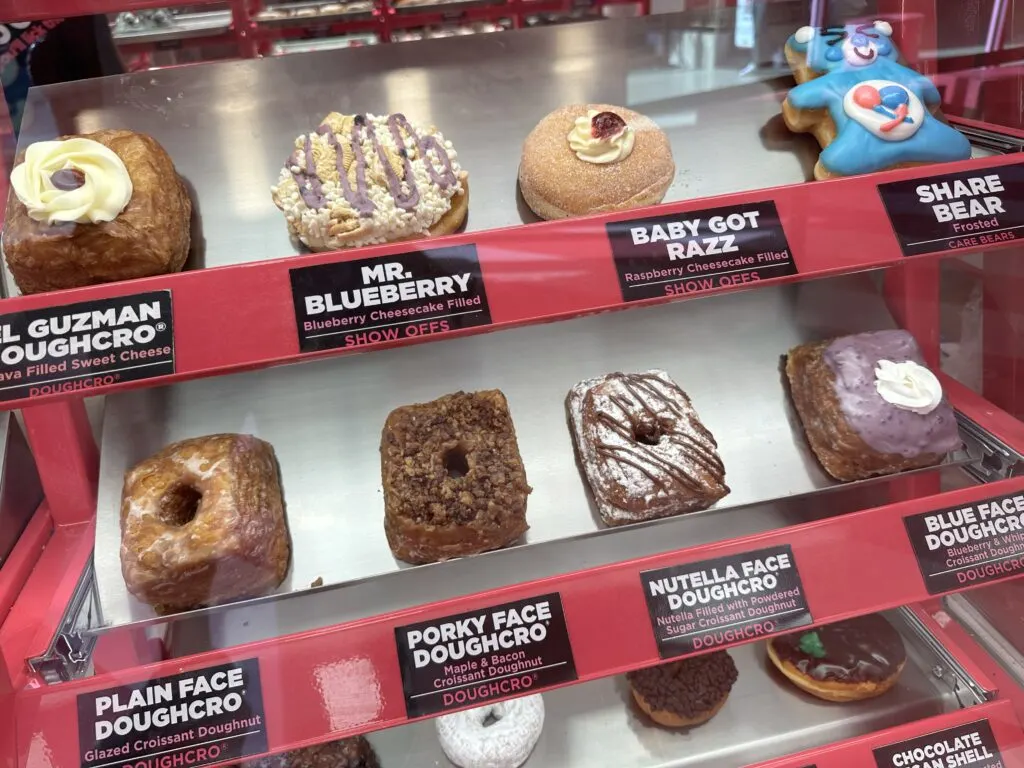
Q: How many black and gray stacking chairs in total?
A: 0